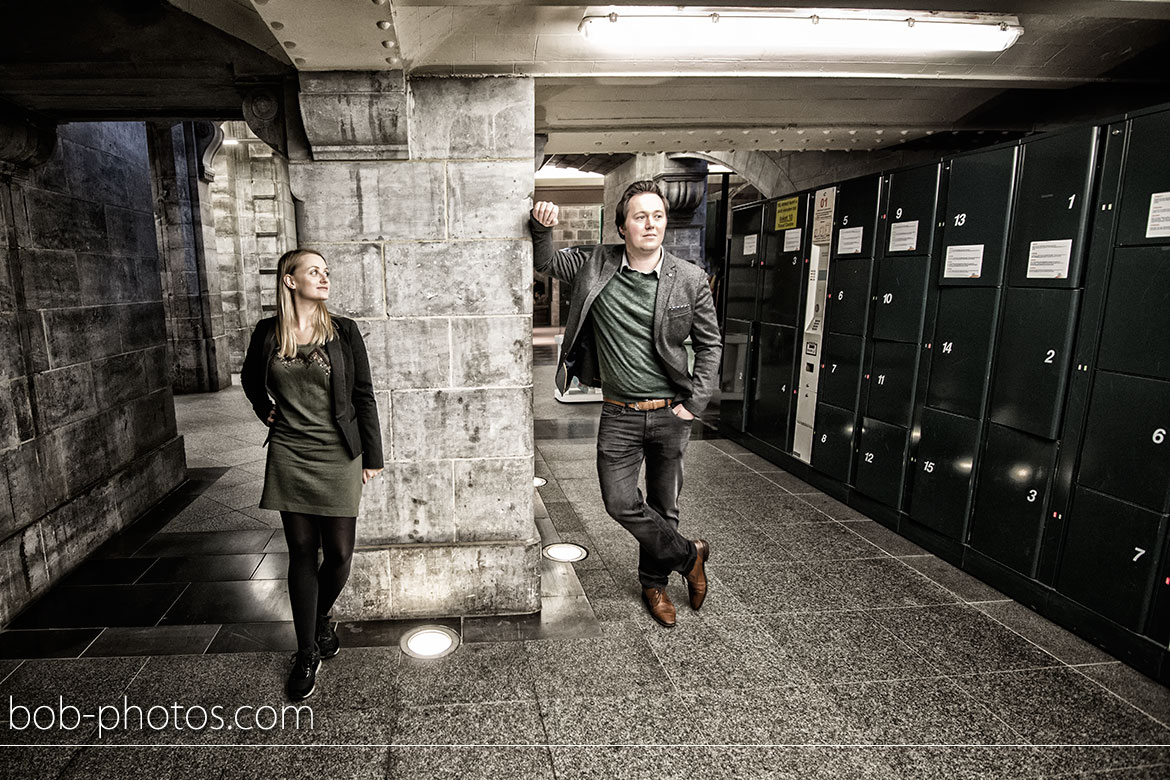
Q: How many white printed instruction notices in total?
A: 7